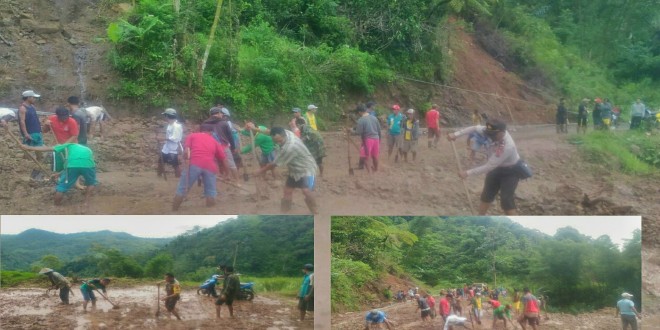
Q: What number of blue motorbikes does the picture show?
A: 1